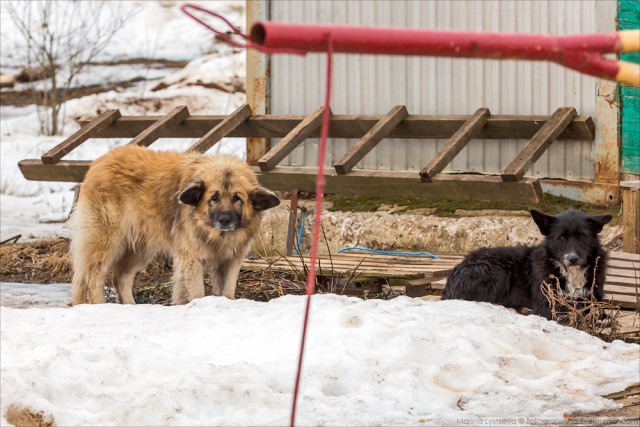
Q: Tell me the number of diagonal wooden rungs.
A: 7